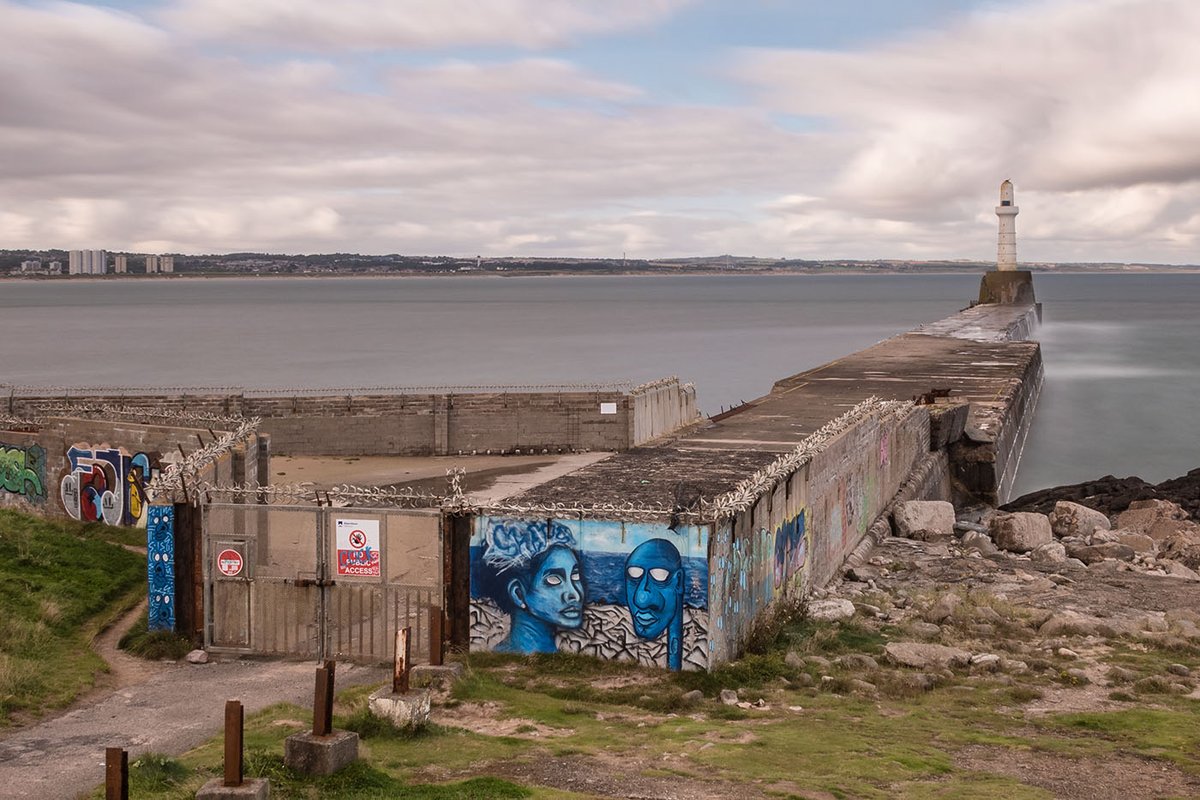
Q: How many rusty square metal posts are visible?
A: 5